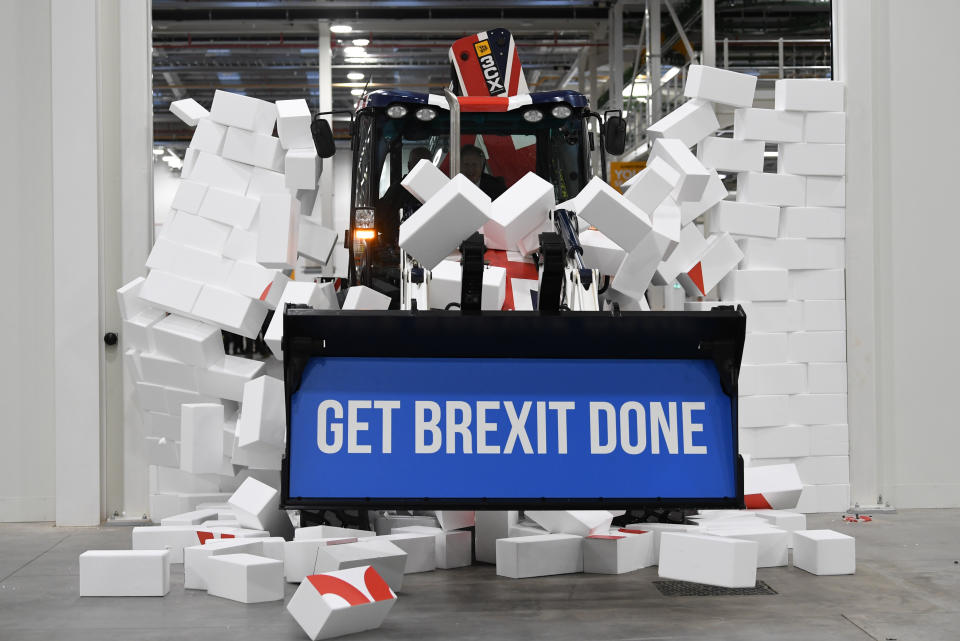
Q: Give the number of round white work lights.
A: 4